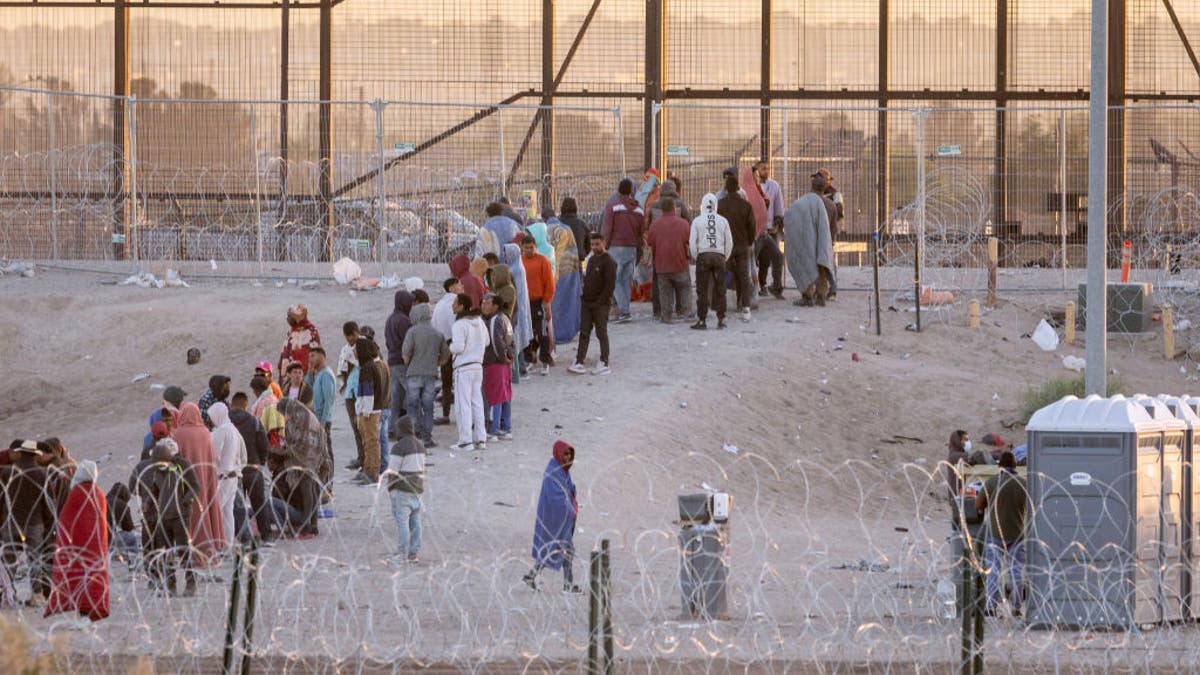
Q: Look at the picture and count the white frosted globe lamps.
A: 0